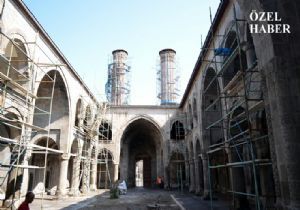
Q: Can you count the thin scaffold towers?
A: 2